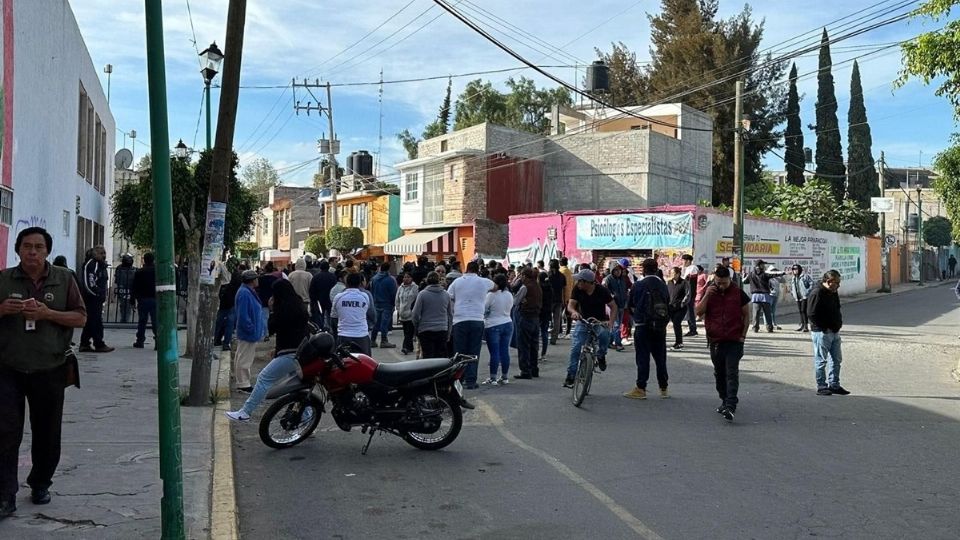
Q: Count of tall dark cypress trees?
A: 3